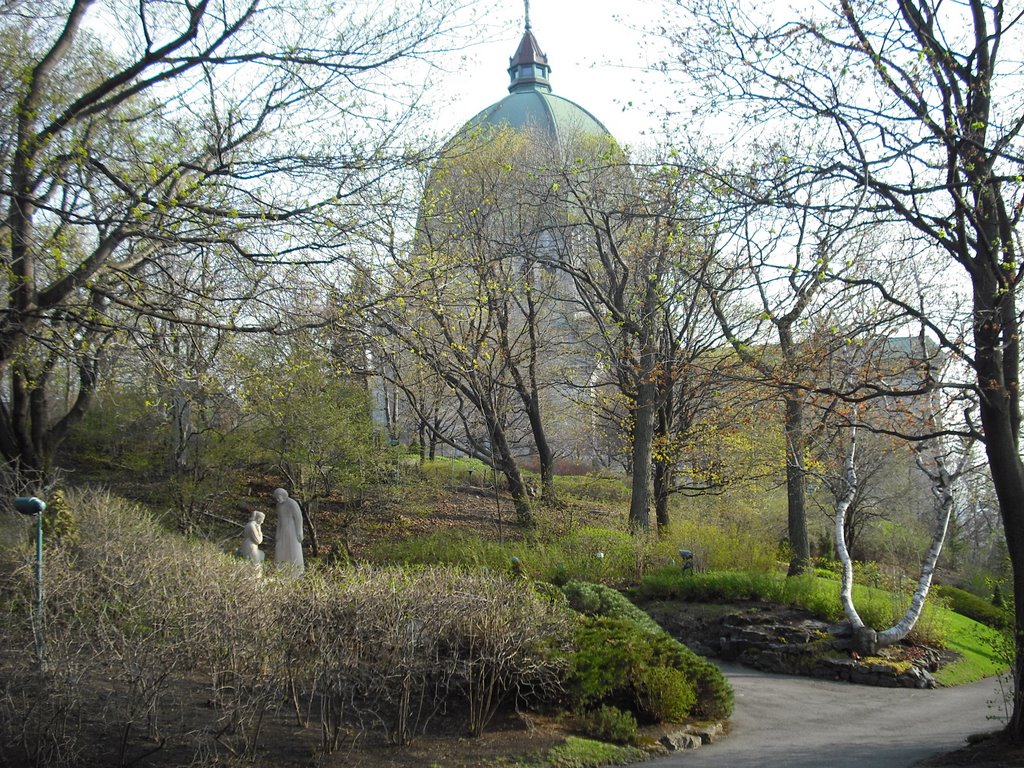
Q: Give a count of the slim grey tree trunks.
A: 2